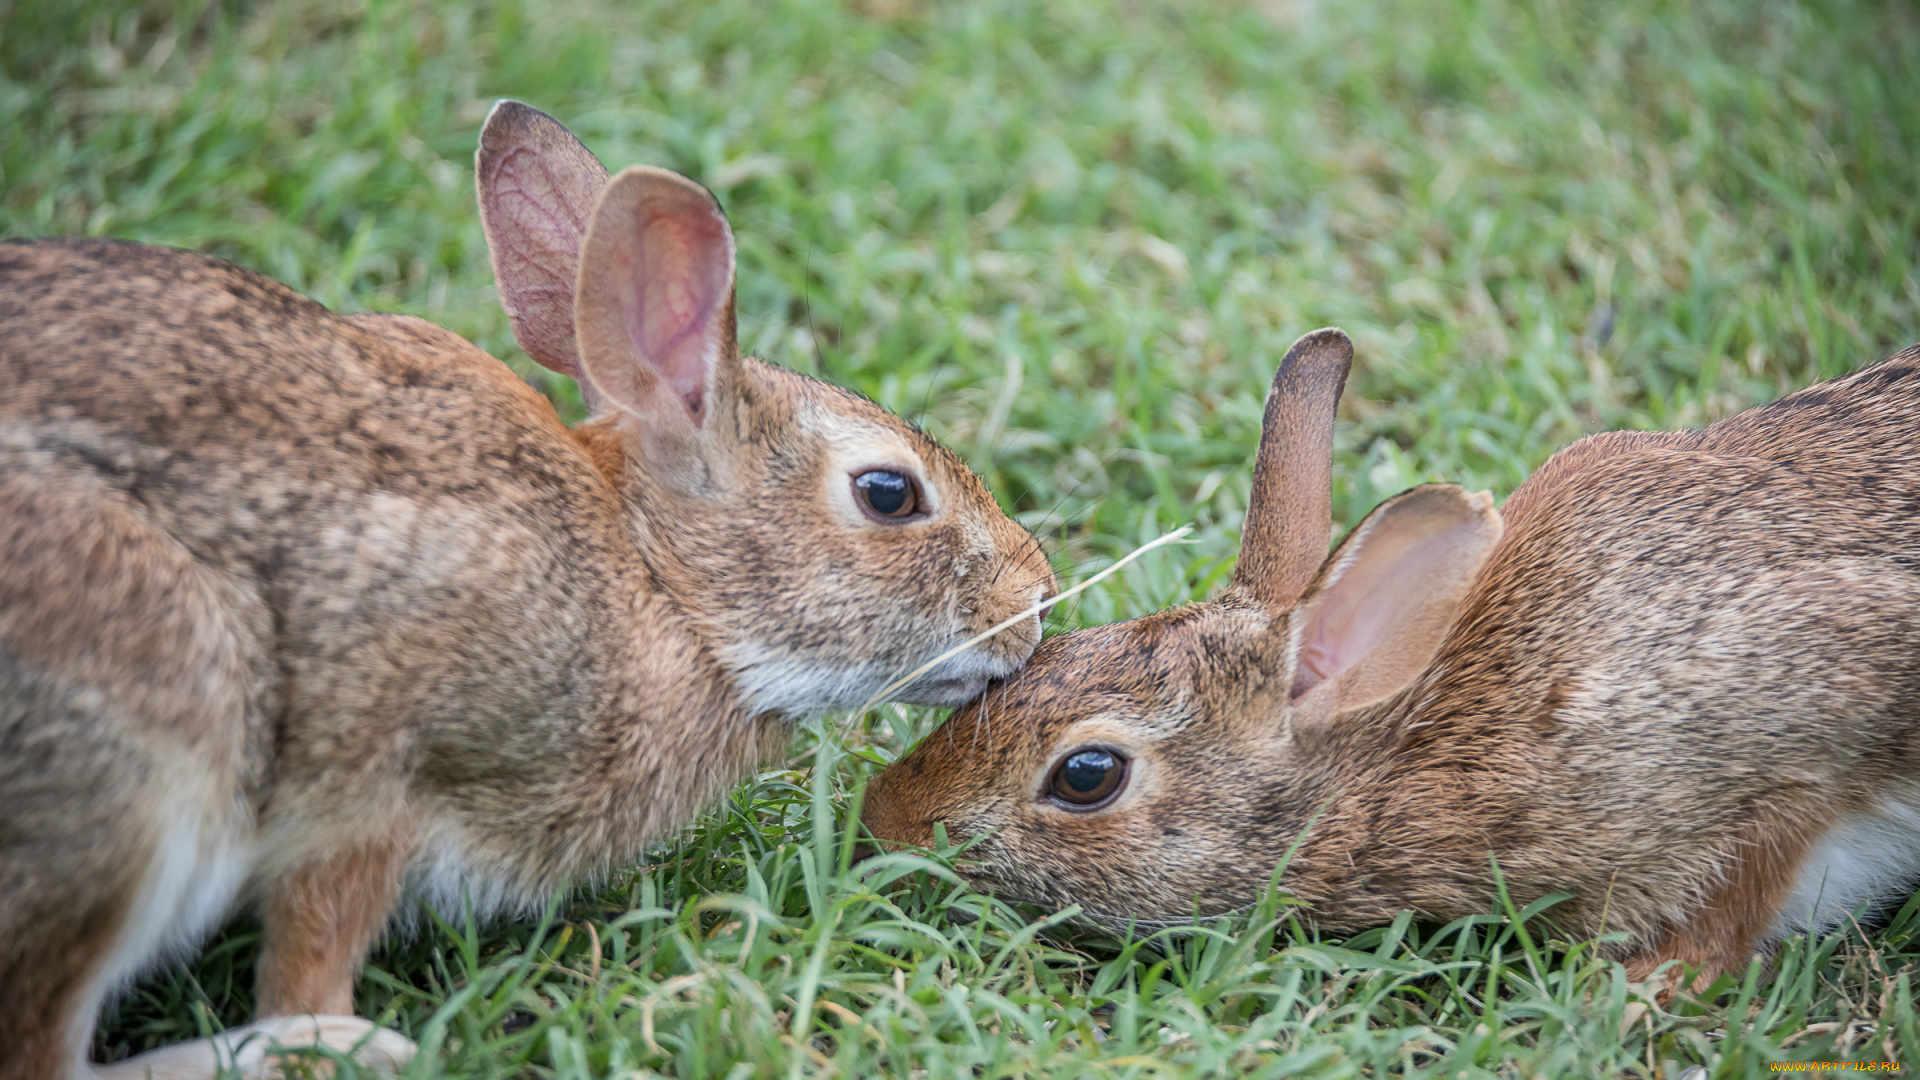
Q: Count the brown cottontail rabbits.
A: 2